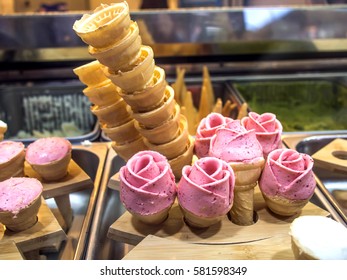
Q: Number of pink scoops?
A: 9